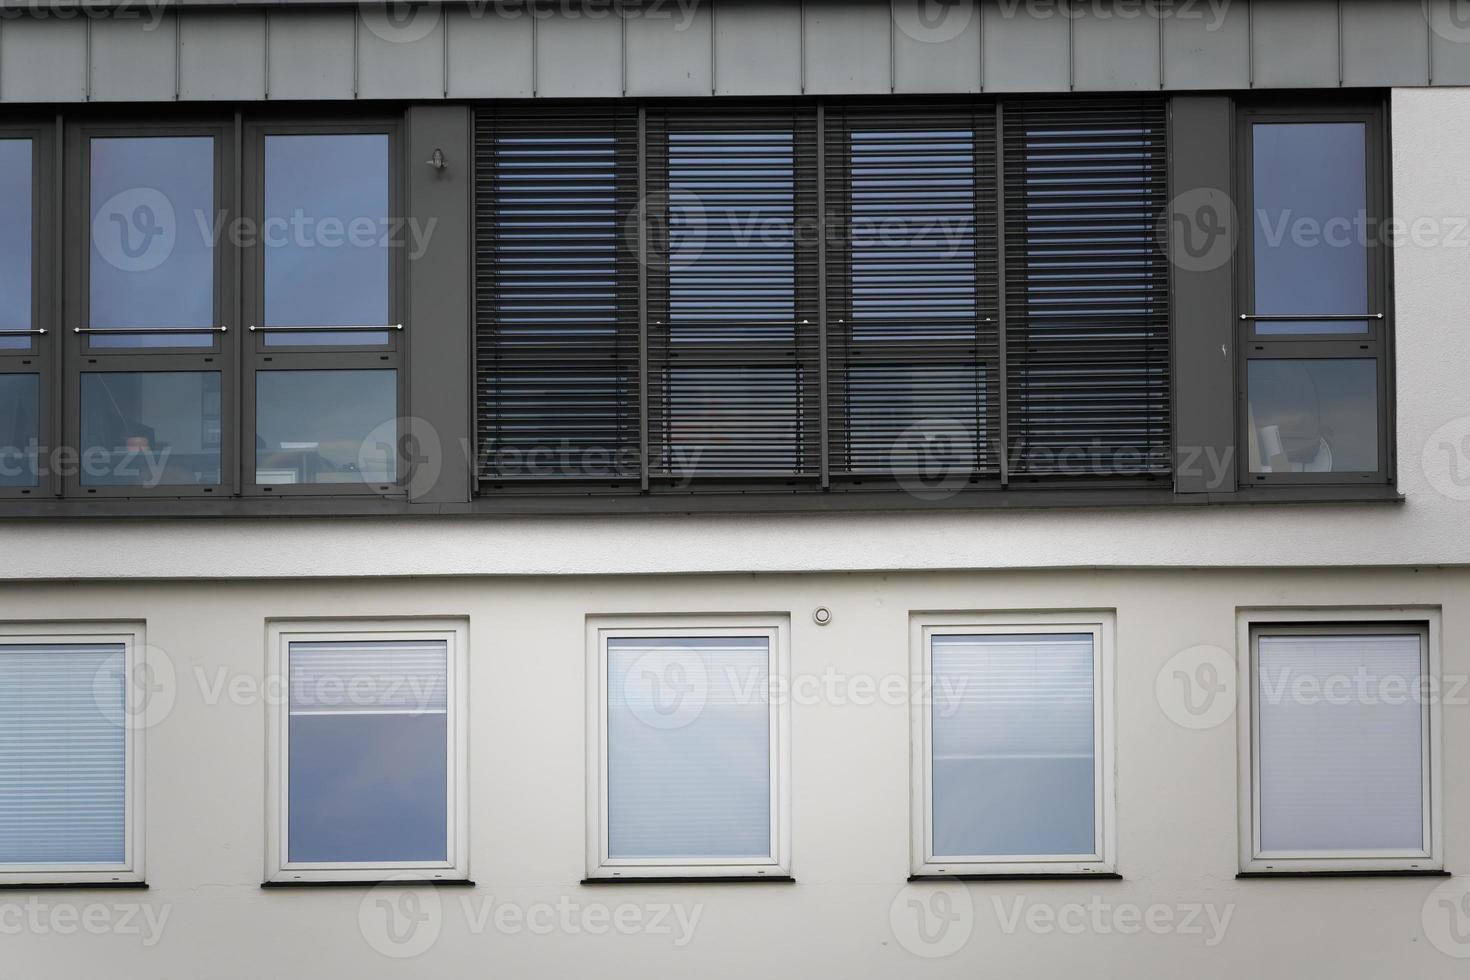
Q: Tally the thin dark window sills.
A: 5